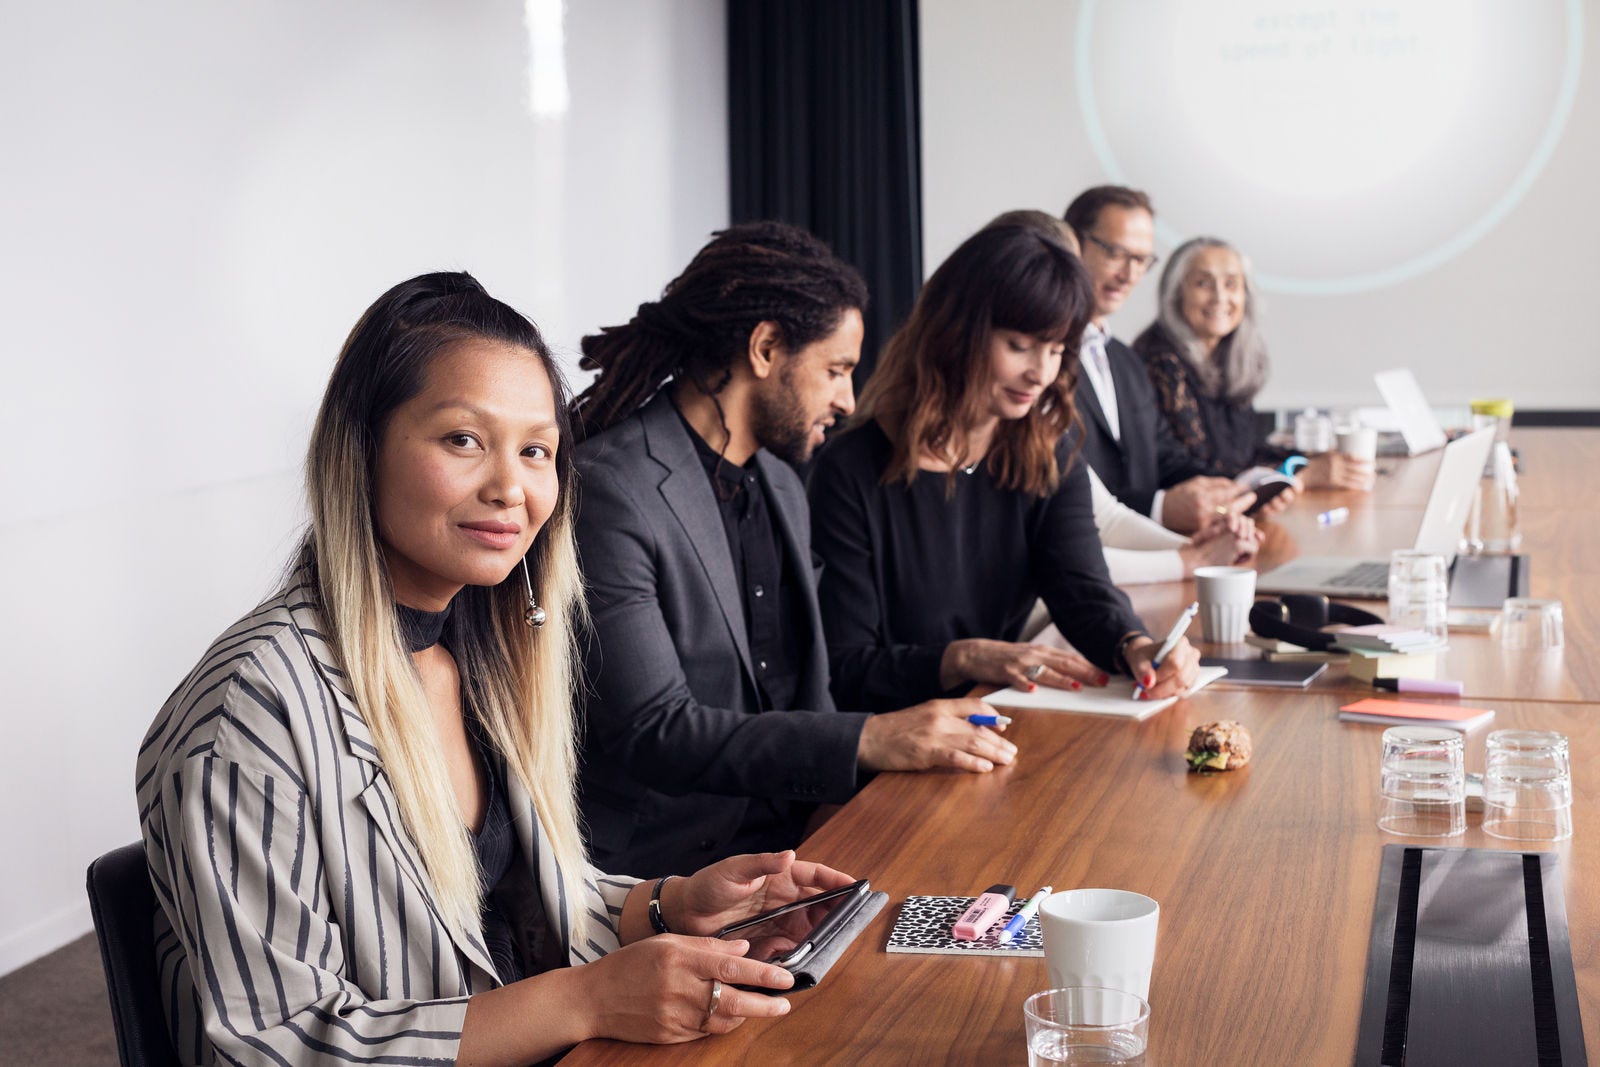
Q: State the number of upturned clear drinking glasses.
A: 8